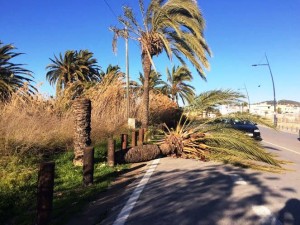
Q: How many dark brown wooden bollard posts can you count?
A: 6